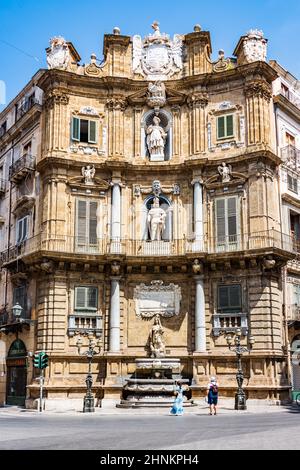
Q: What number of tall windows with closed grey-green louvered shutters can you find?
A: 2